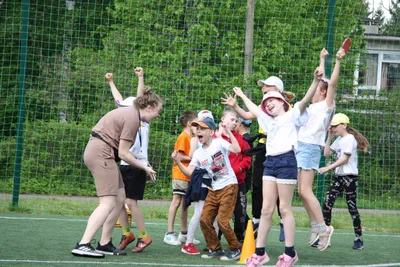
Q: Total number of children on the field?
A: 10